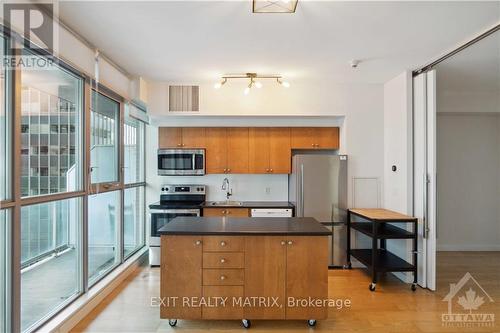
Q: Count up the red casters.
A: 0